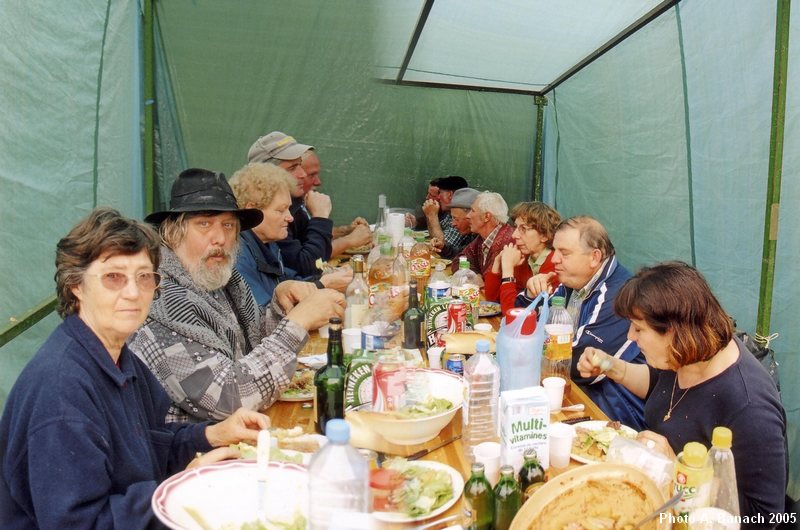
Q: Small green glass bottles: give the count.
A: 3